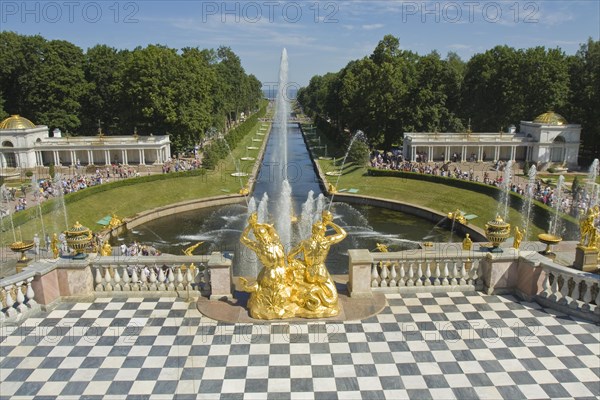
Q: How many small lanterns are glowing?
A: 0